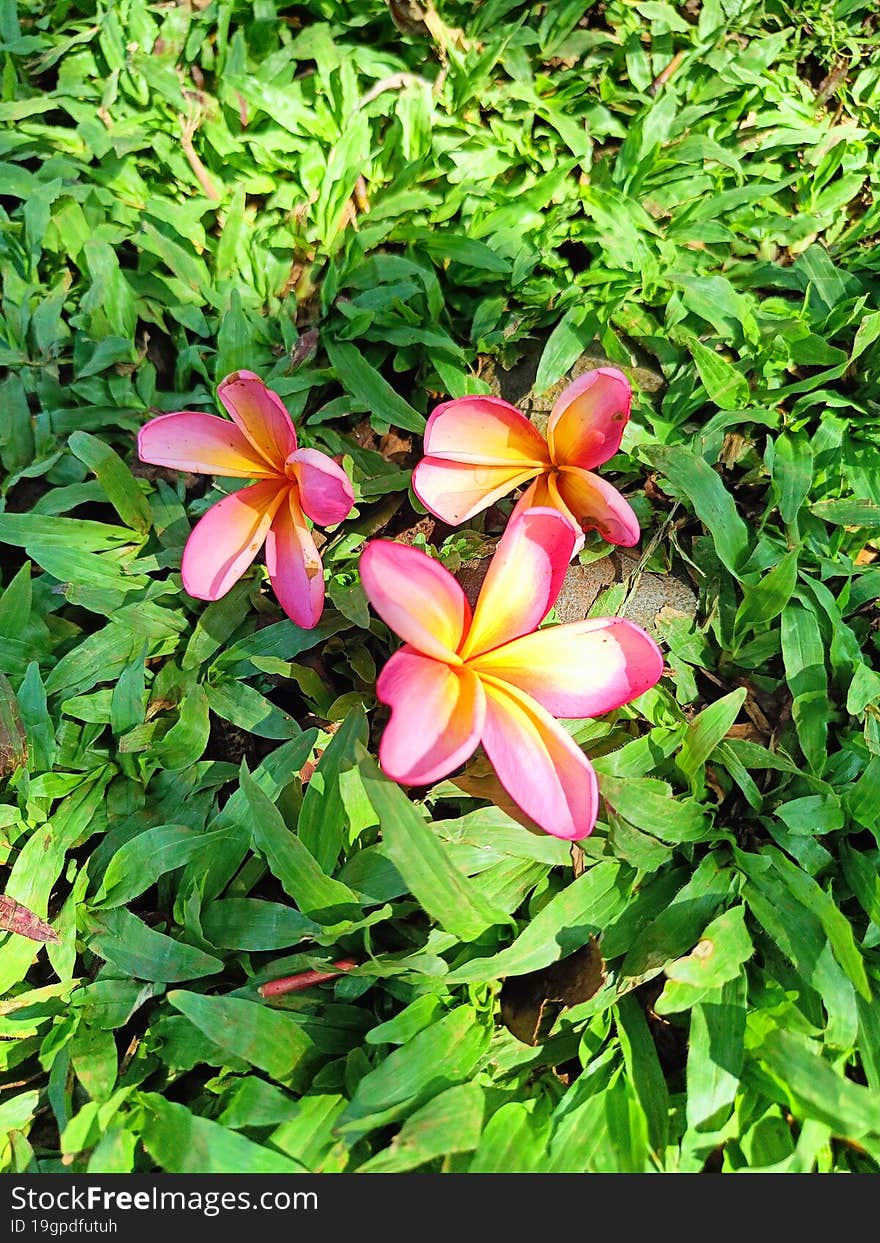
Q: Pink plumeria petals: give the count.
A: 15